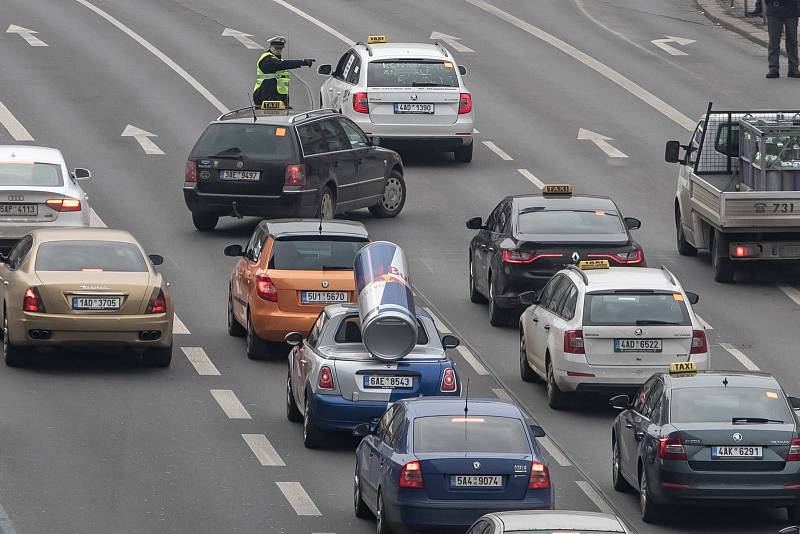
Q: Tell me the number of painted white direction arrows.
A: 6